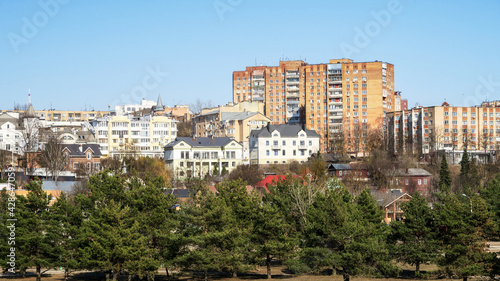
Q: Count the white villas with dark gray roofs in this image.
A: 2